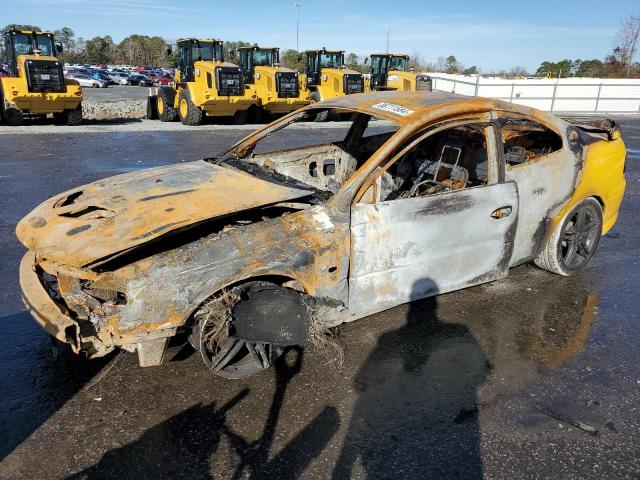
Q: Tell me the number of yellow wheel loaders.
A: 5